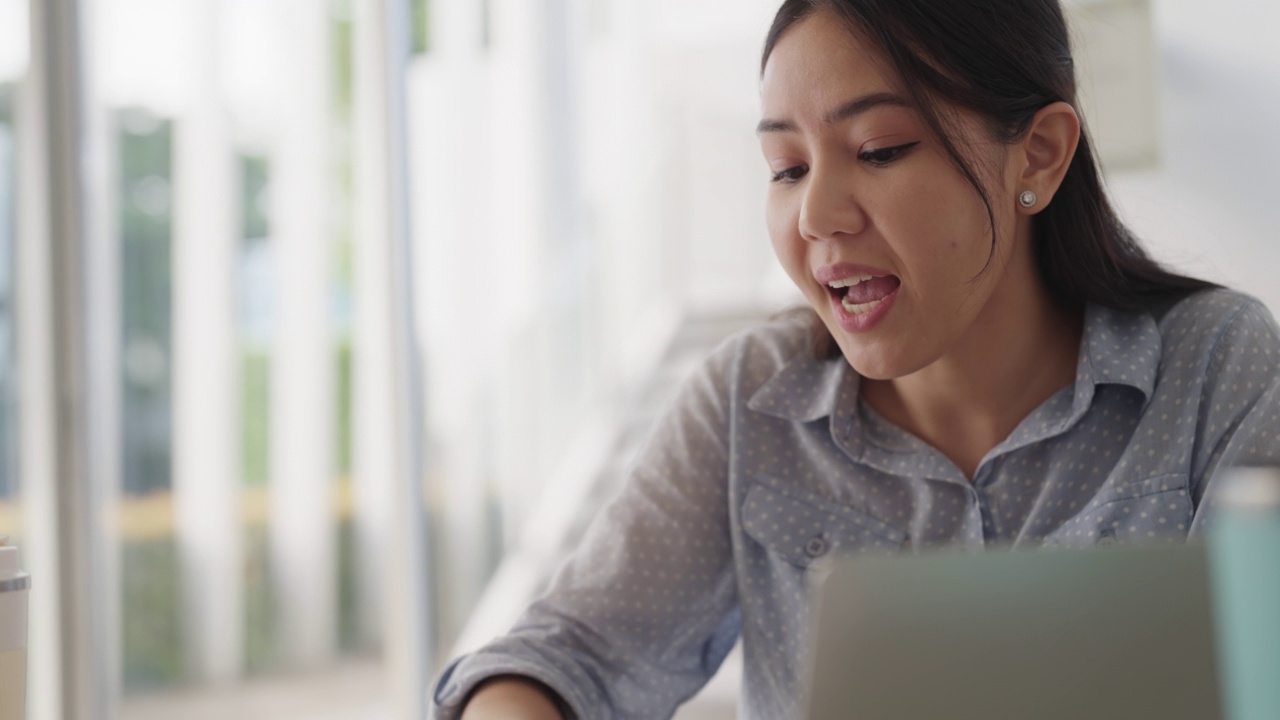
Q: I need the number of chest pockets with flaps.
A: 2